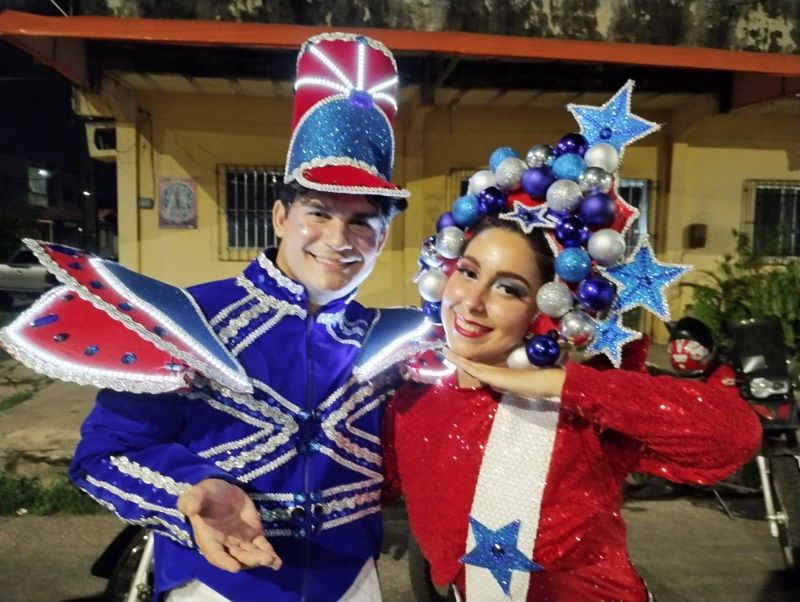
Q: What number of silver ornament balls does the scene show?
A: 13